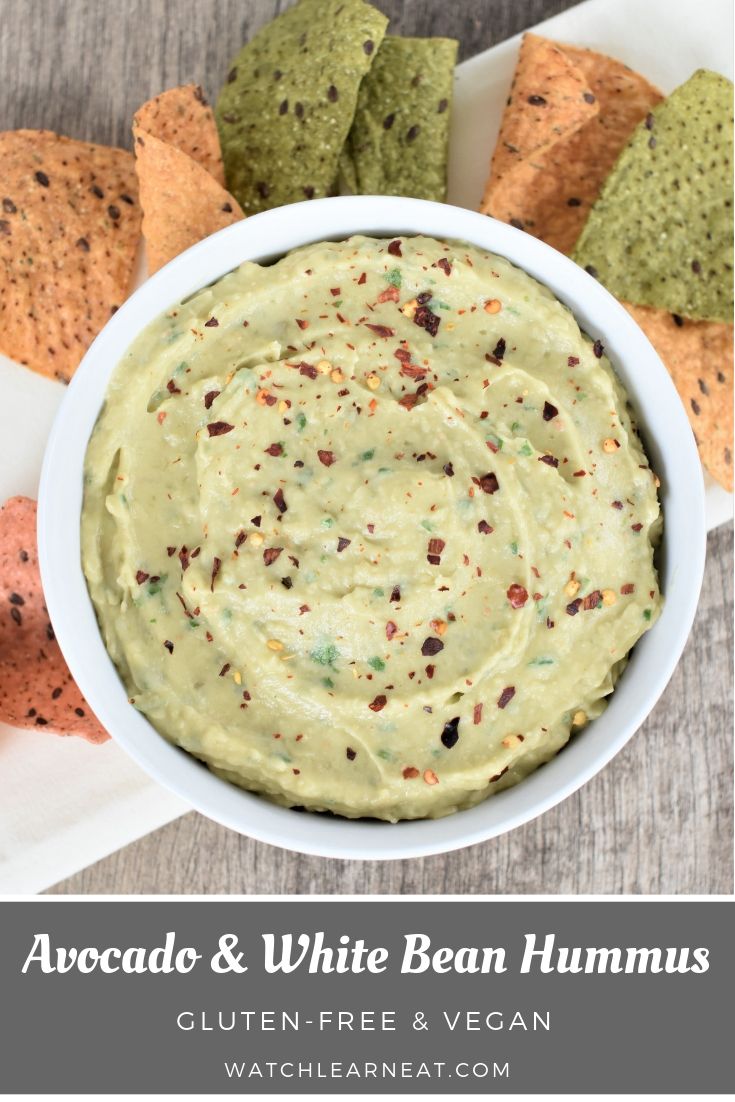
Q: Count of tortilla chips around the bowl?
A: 8